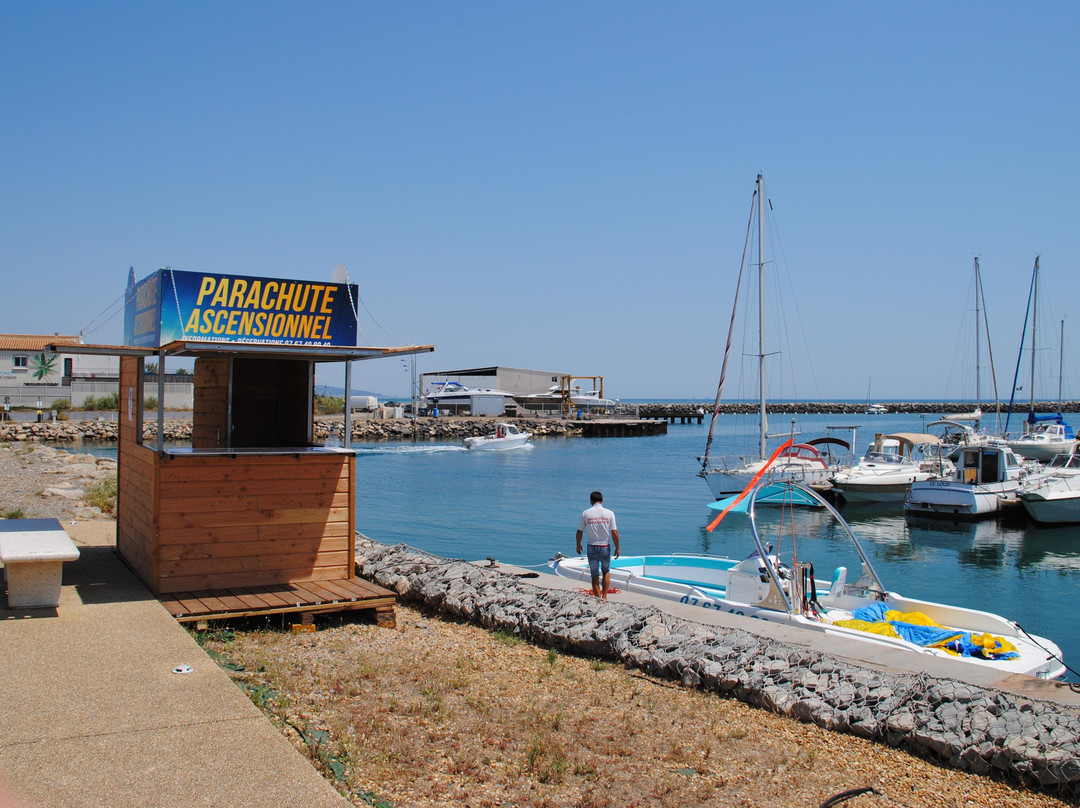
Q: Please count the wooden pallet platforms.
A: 1